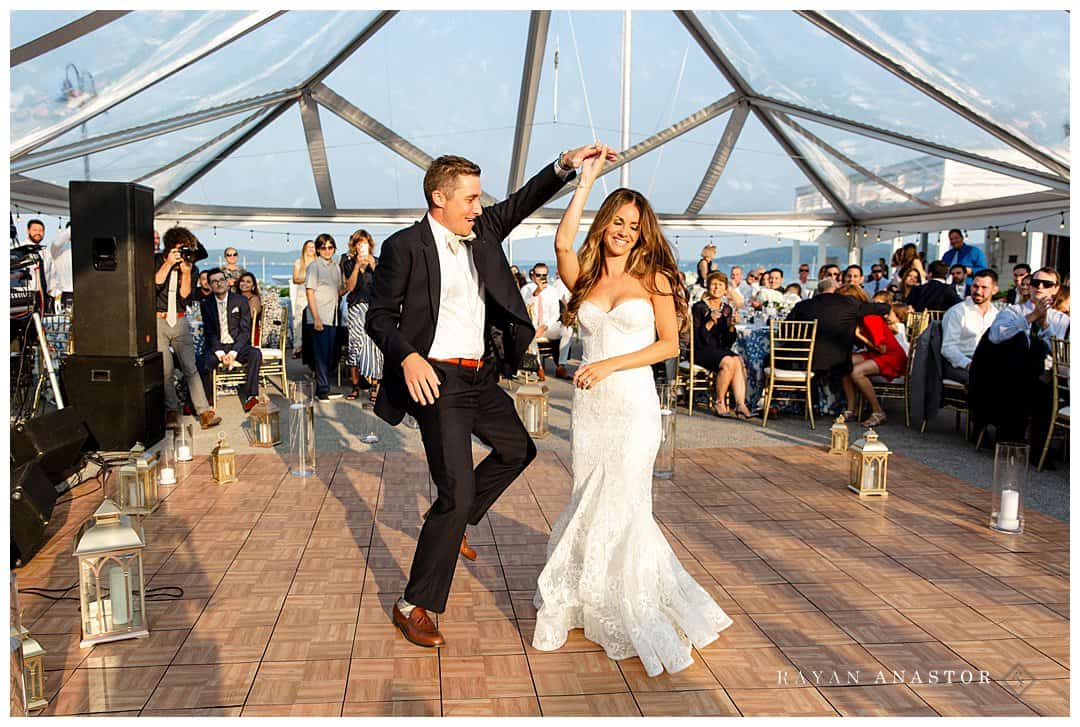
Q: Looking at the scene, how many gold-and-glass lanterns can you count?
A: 8